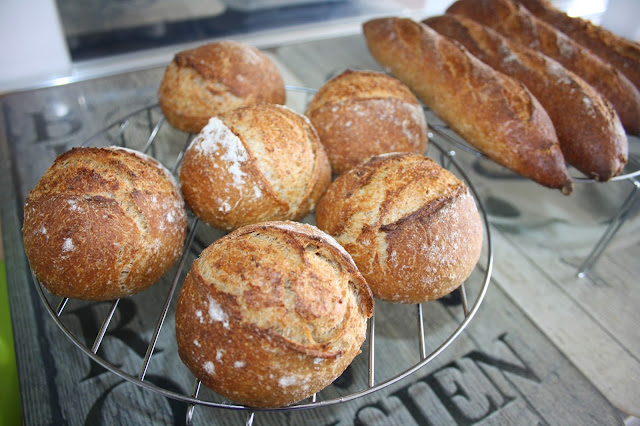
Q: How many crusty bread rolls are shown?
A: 6